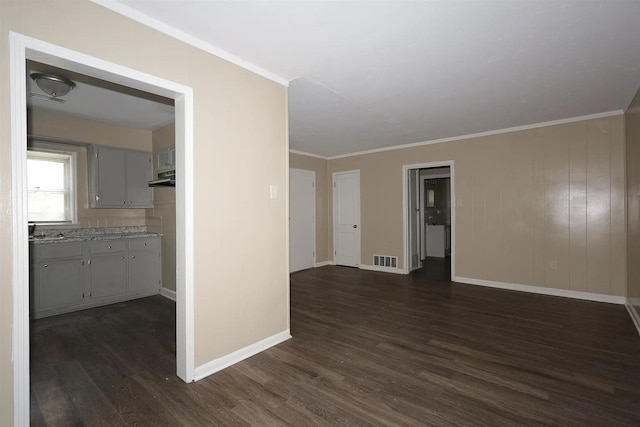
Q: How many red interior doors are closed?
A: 0